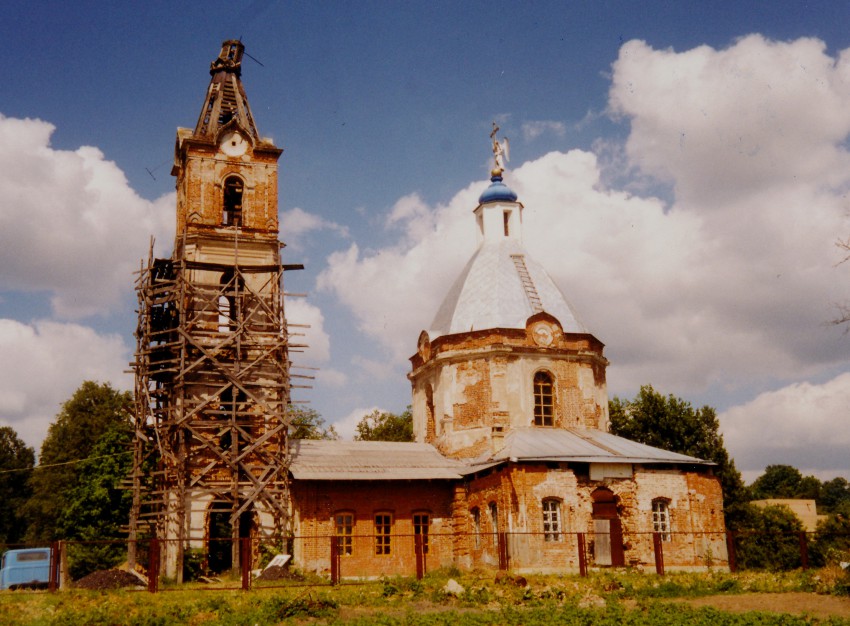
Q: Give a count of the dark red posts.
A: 10